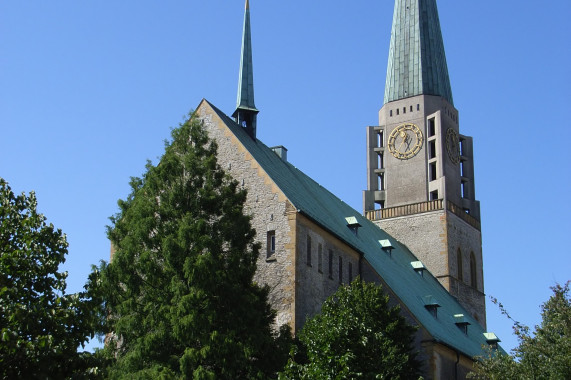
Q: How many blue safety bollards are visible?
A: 0